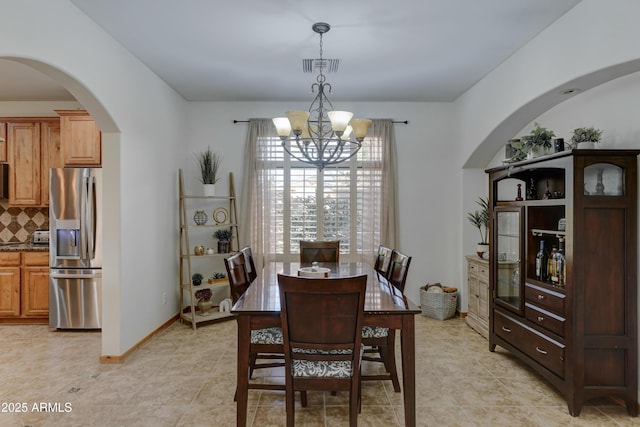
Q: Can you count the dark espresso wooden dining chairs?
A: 6